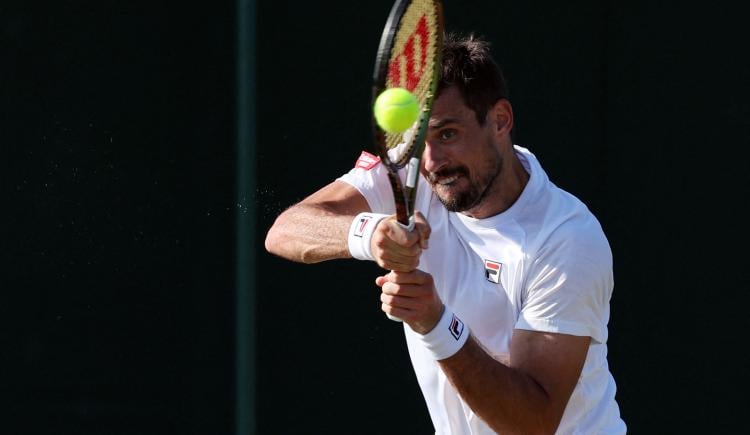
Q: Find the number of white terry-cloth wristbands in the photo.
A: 2